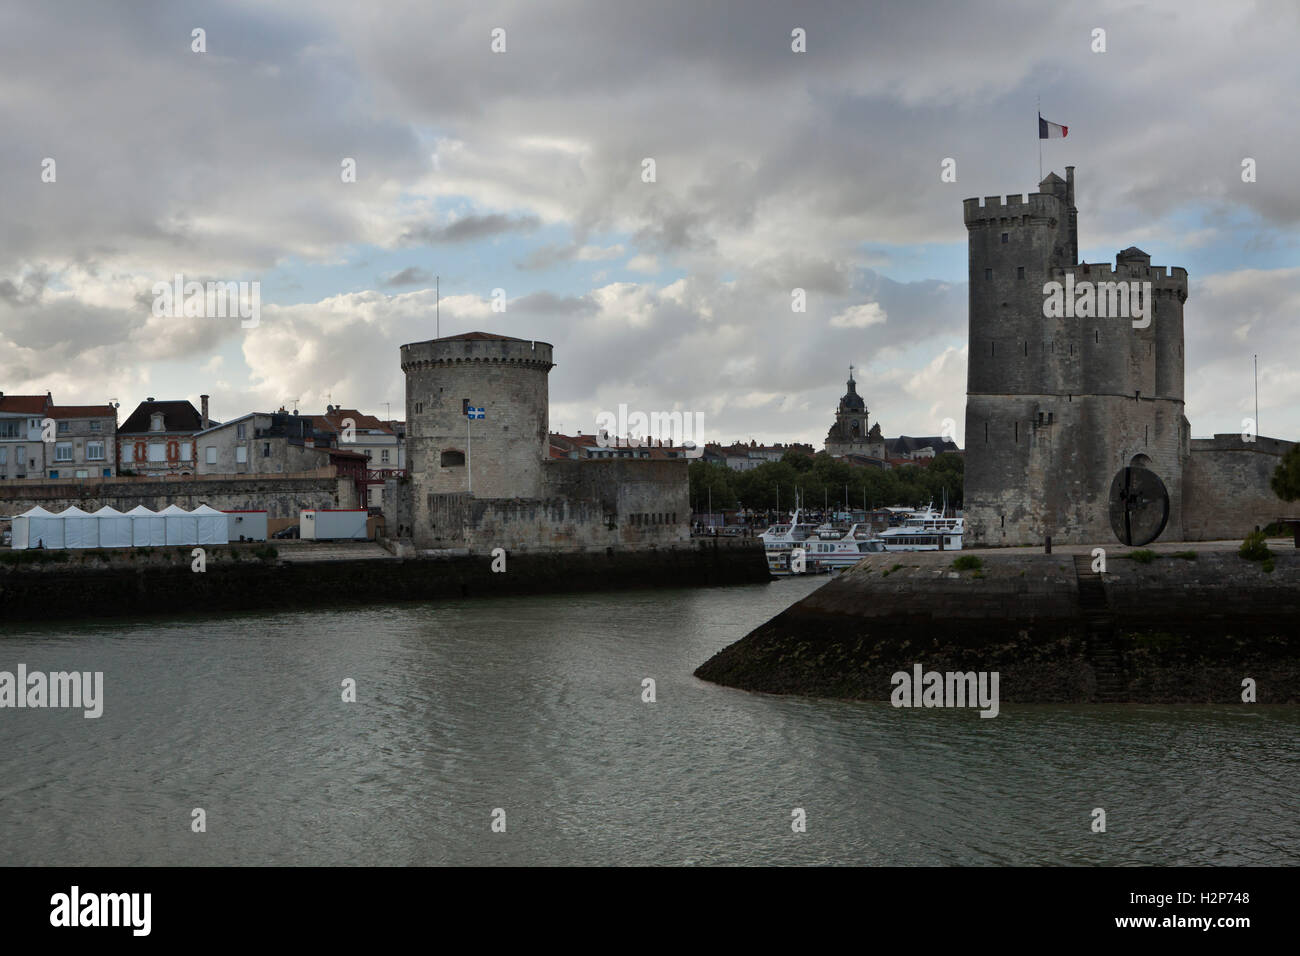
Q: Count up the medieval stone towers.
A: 2